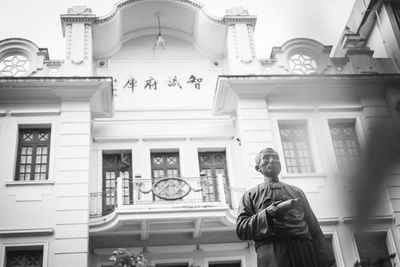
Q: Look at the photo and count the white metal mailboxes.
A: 0